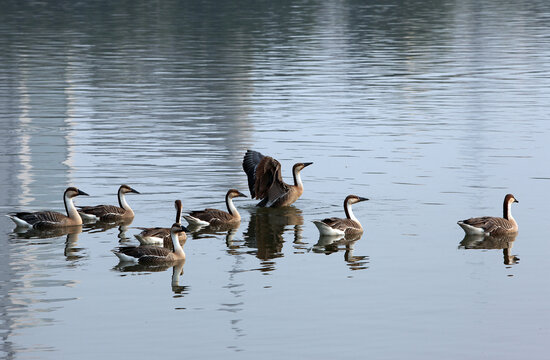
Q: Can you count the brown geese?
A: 8